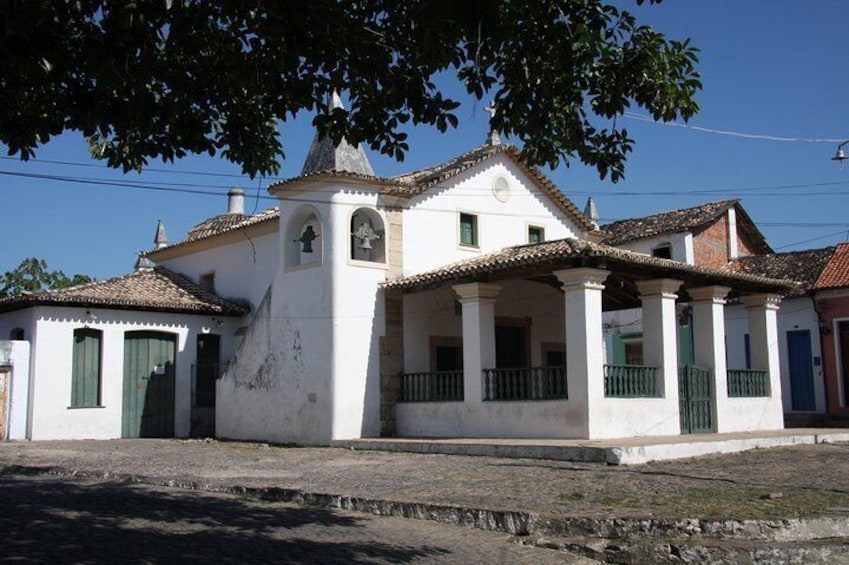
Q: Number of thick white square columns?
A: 5